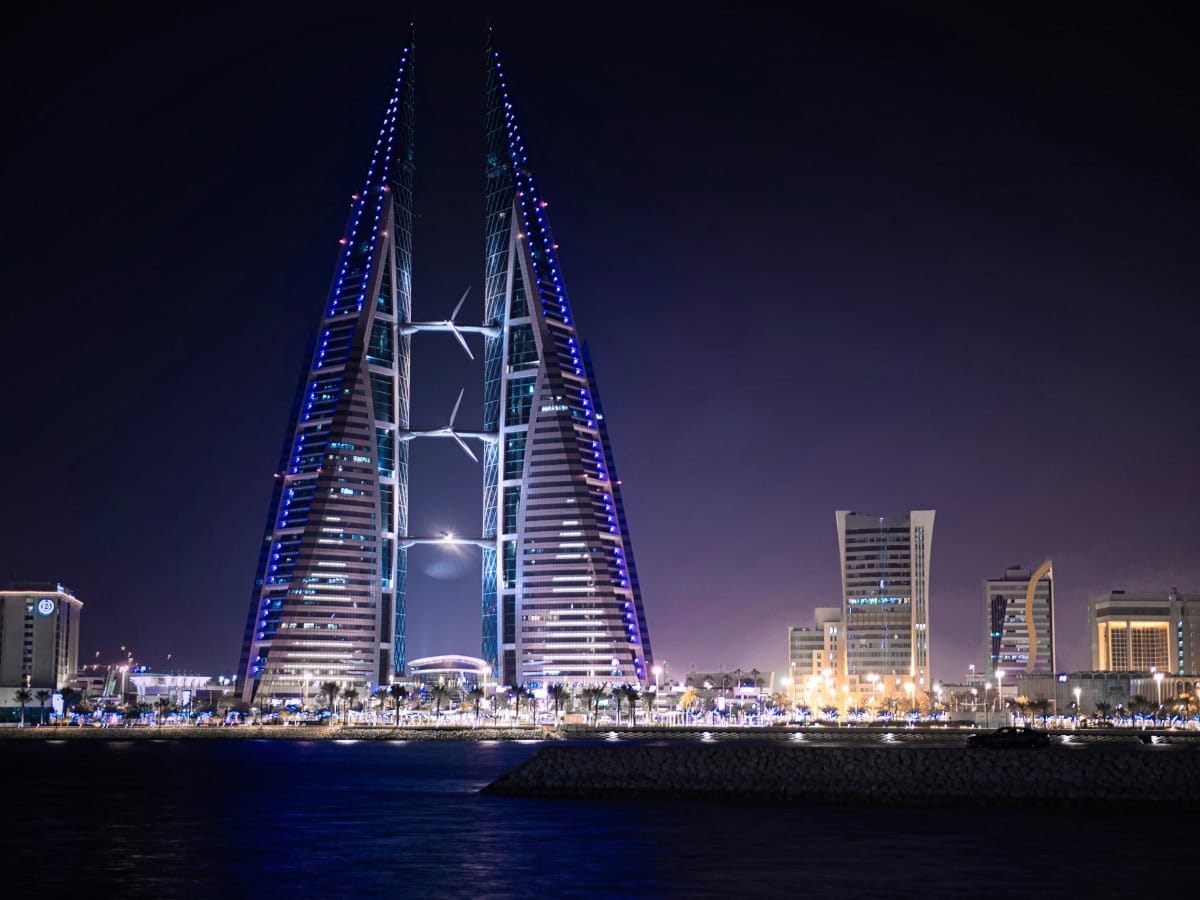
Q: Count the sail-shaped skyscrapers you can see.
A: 2